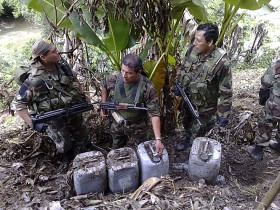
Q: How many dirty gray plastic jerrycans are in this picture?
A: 4